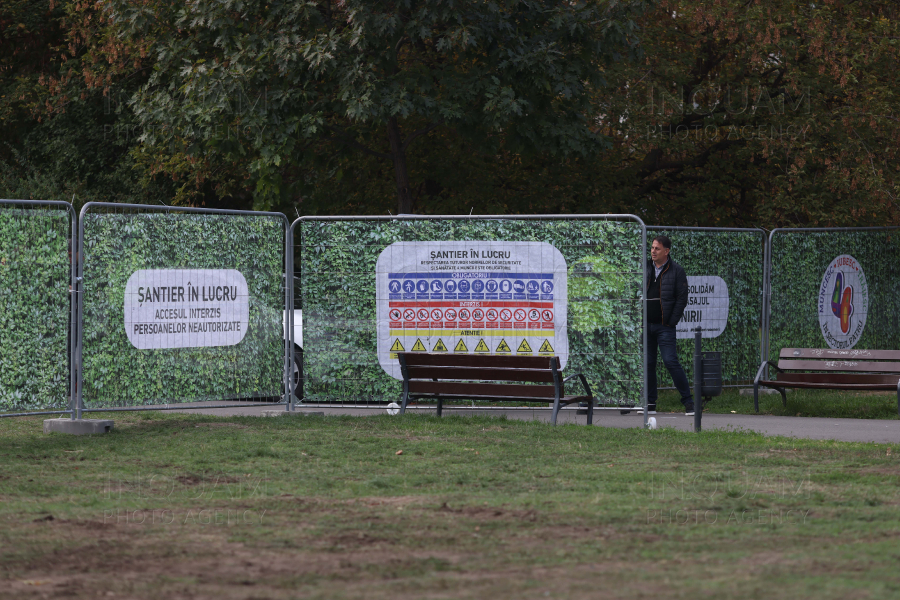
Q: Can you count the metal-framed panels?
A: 5